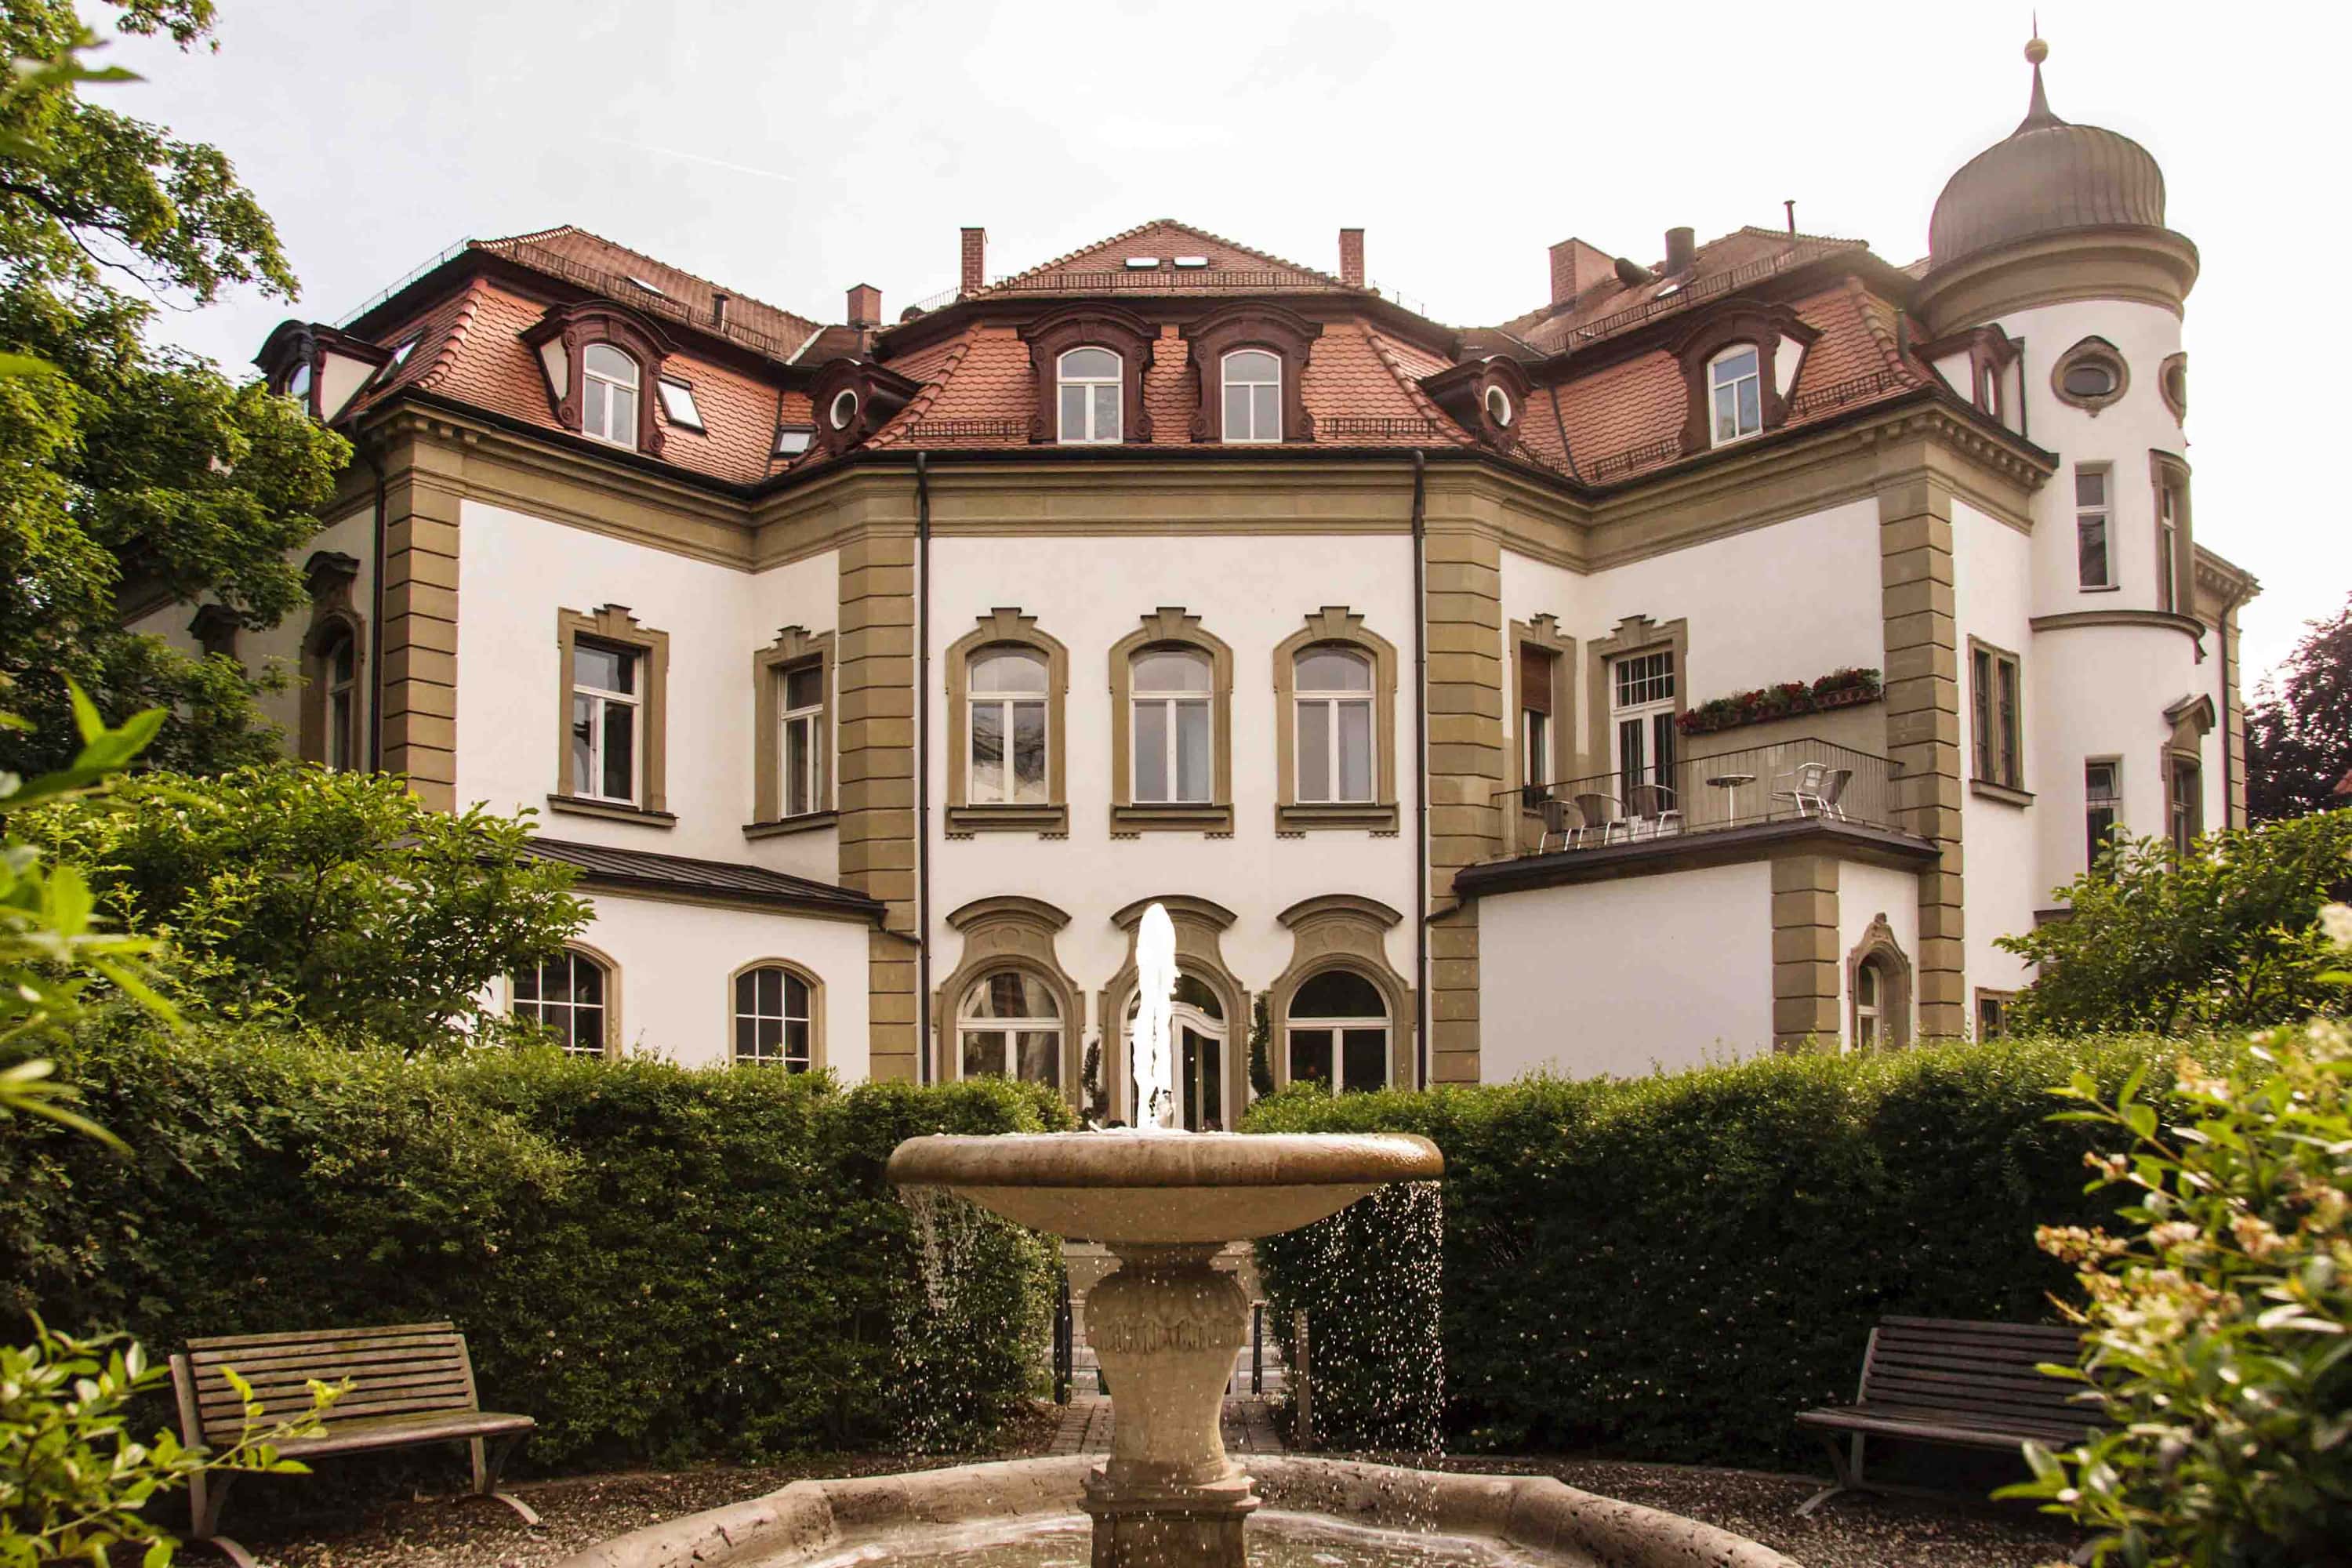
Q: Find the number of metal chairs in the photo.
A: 5